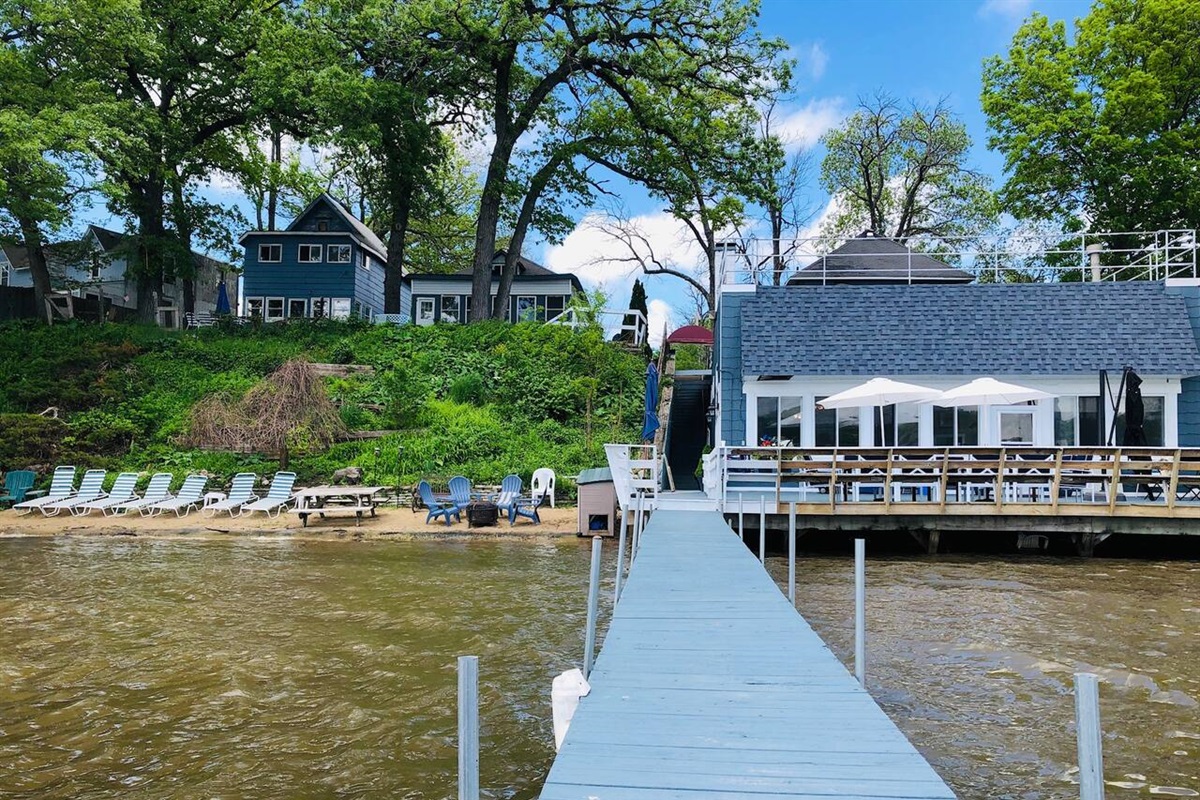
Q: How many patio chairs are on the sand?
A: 13